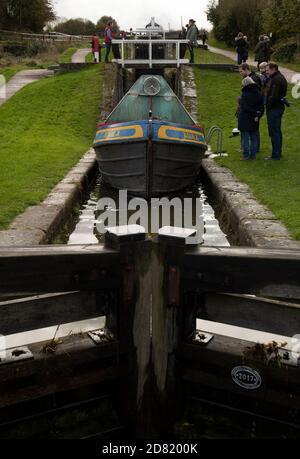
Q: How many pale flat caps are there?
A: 2